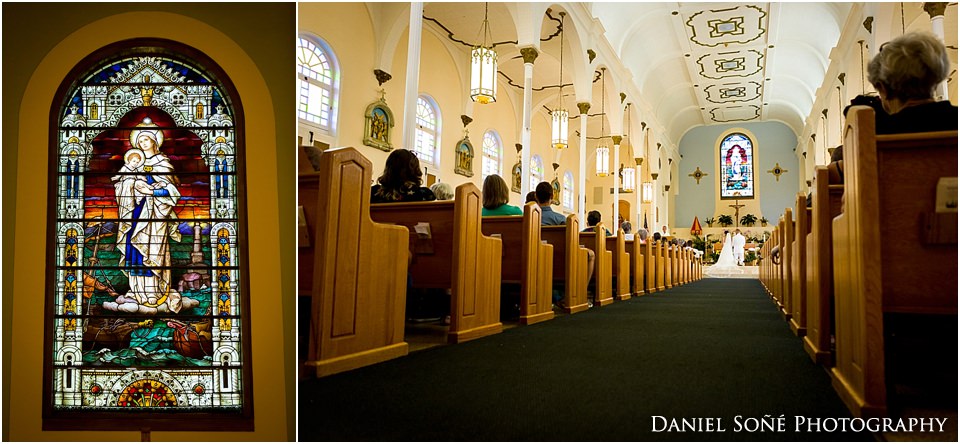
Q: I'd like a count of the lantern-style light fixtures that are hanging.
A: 5